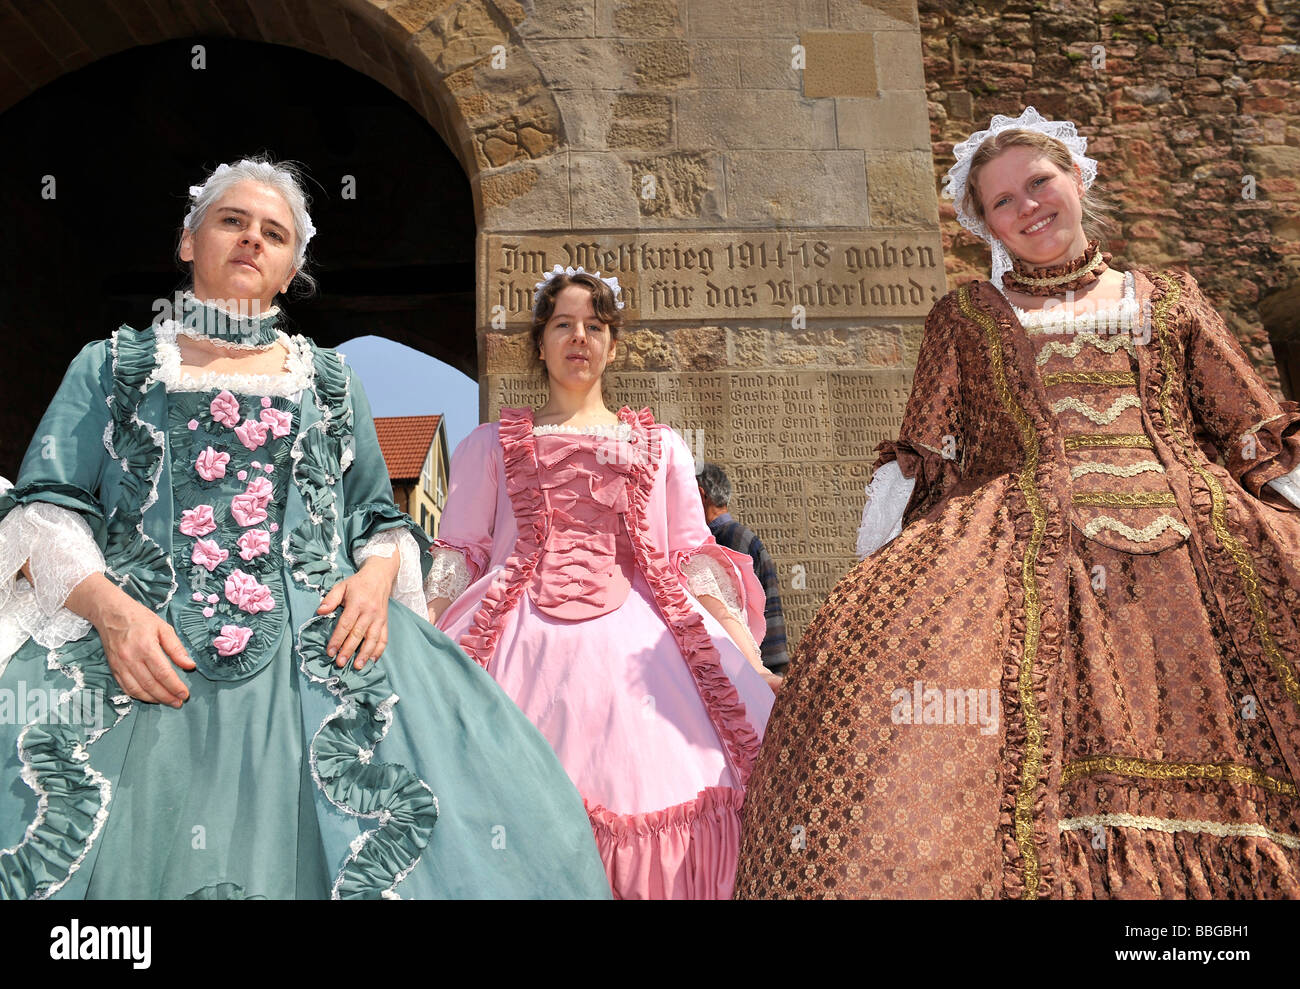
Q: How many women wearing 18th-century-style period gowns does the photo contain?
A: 3